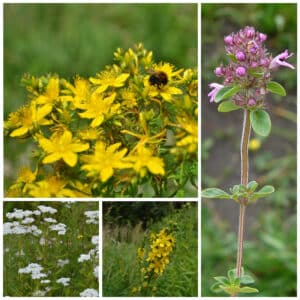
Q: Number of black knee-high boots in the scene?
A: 0